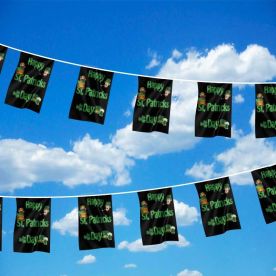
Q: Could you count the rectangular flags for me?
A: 12